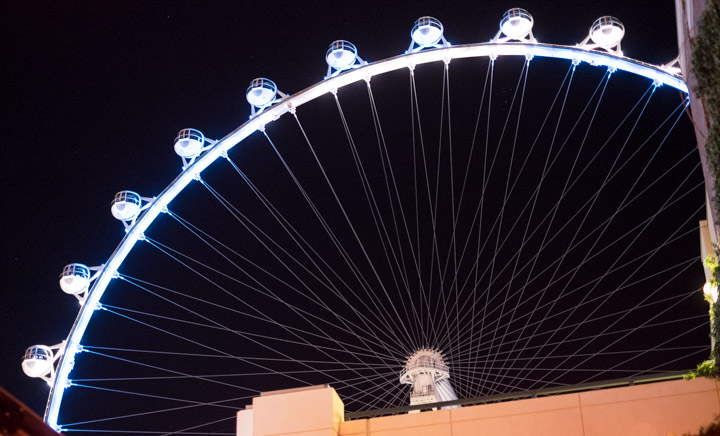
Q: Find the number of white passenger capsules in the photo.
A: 9